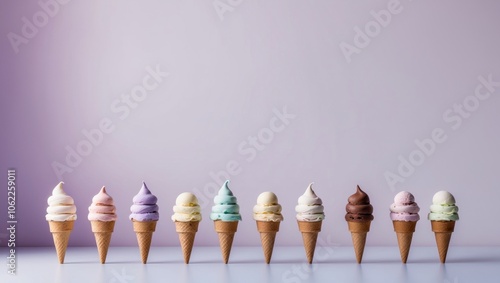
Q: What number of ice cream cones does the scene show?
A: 10